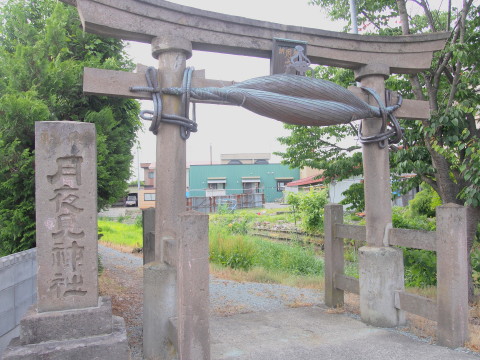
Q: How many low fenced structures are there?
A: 2